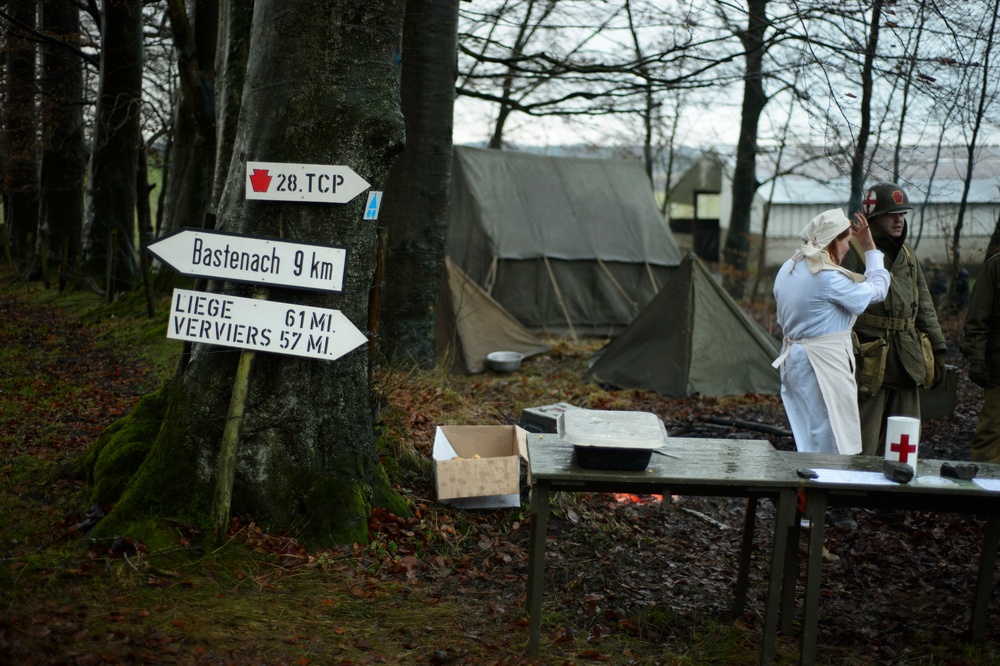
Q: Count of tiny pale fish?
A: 0